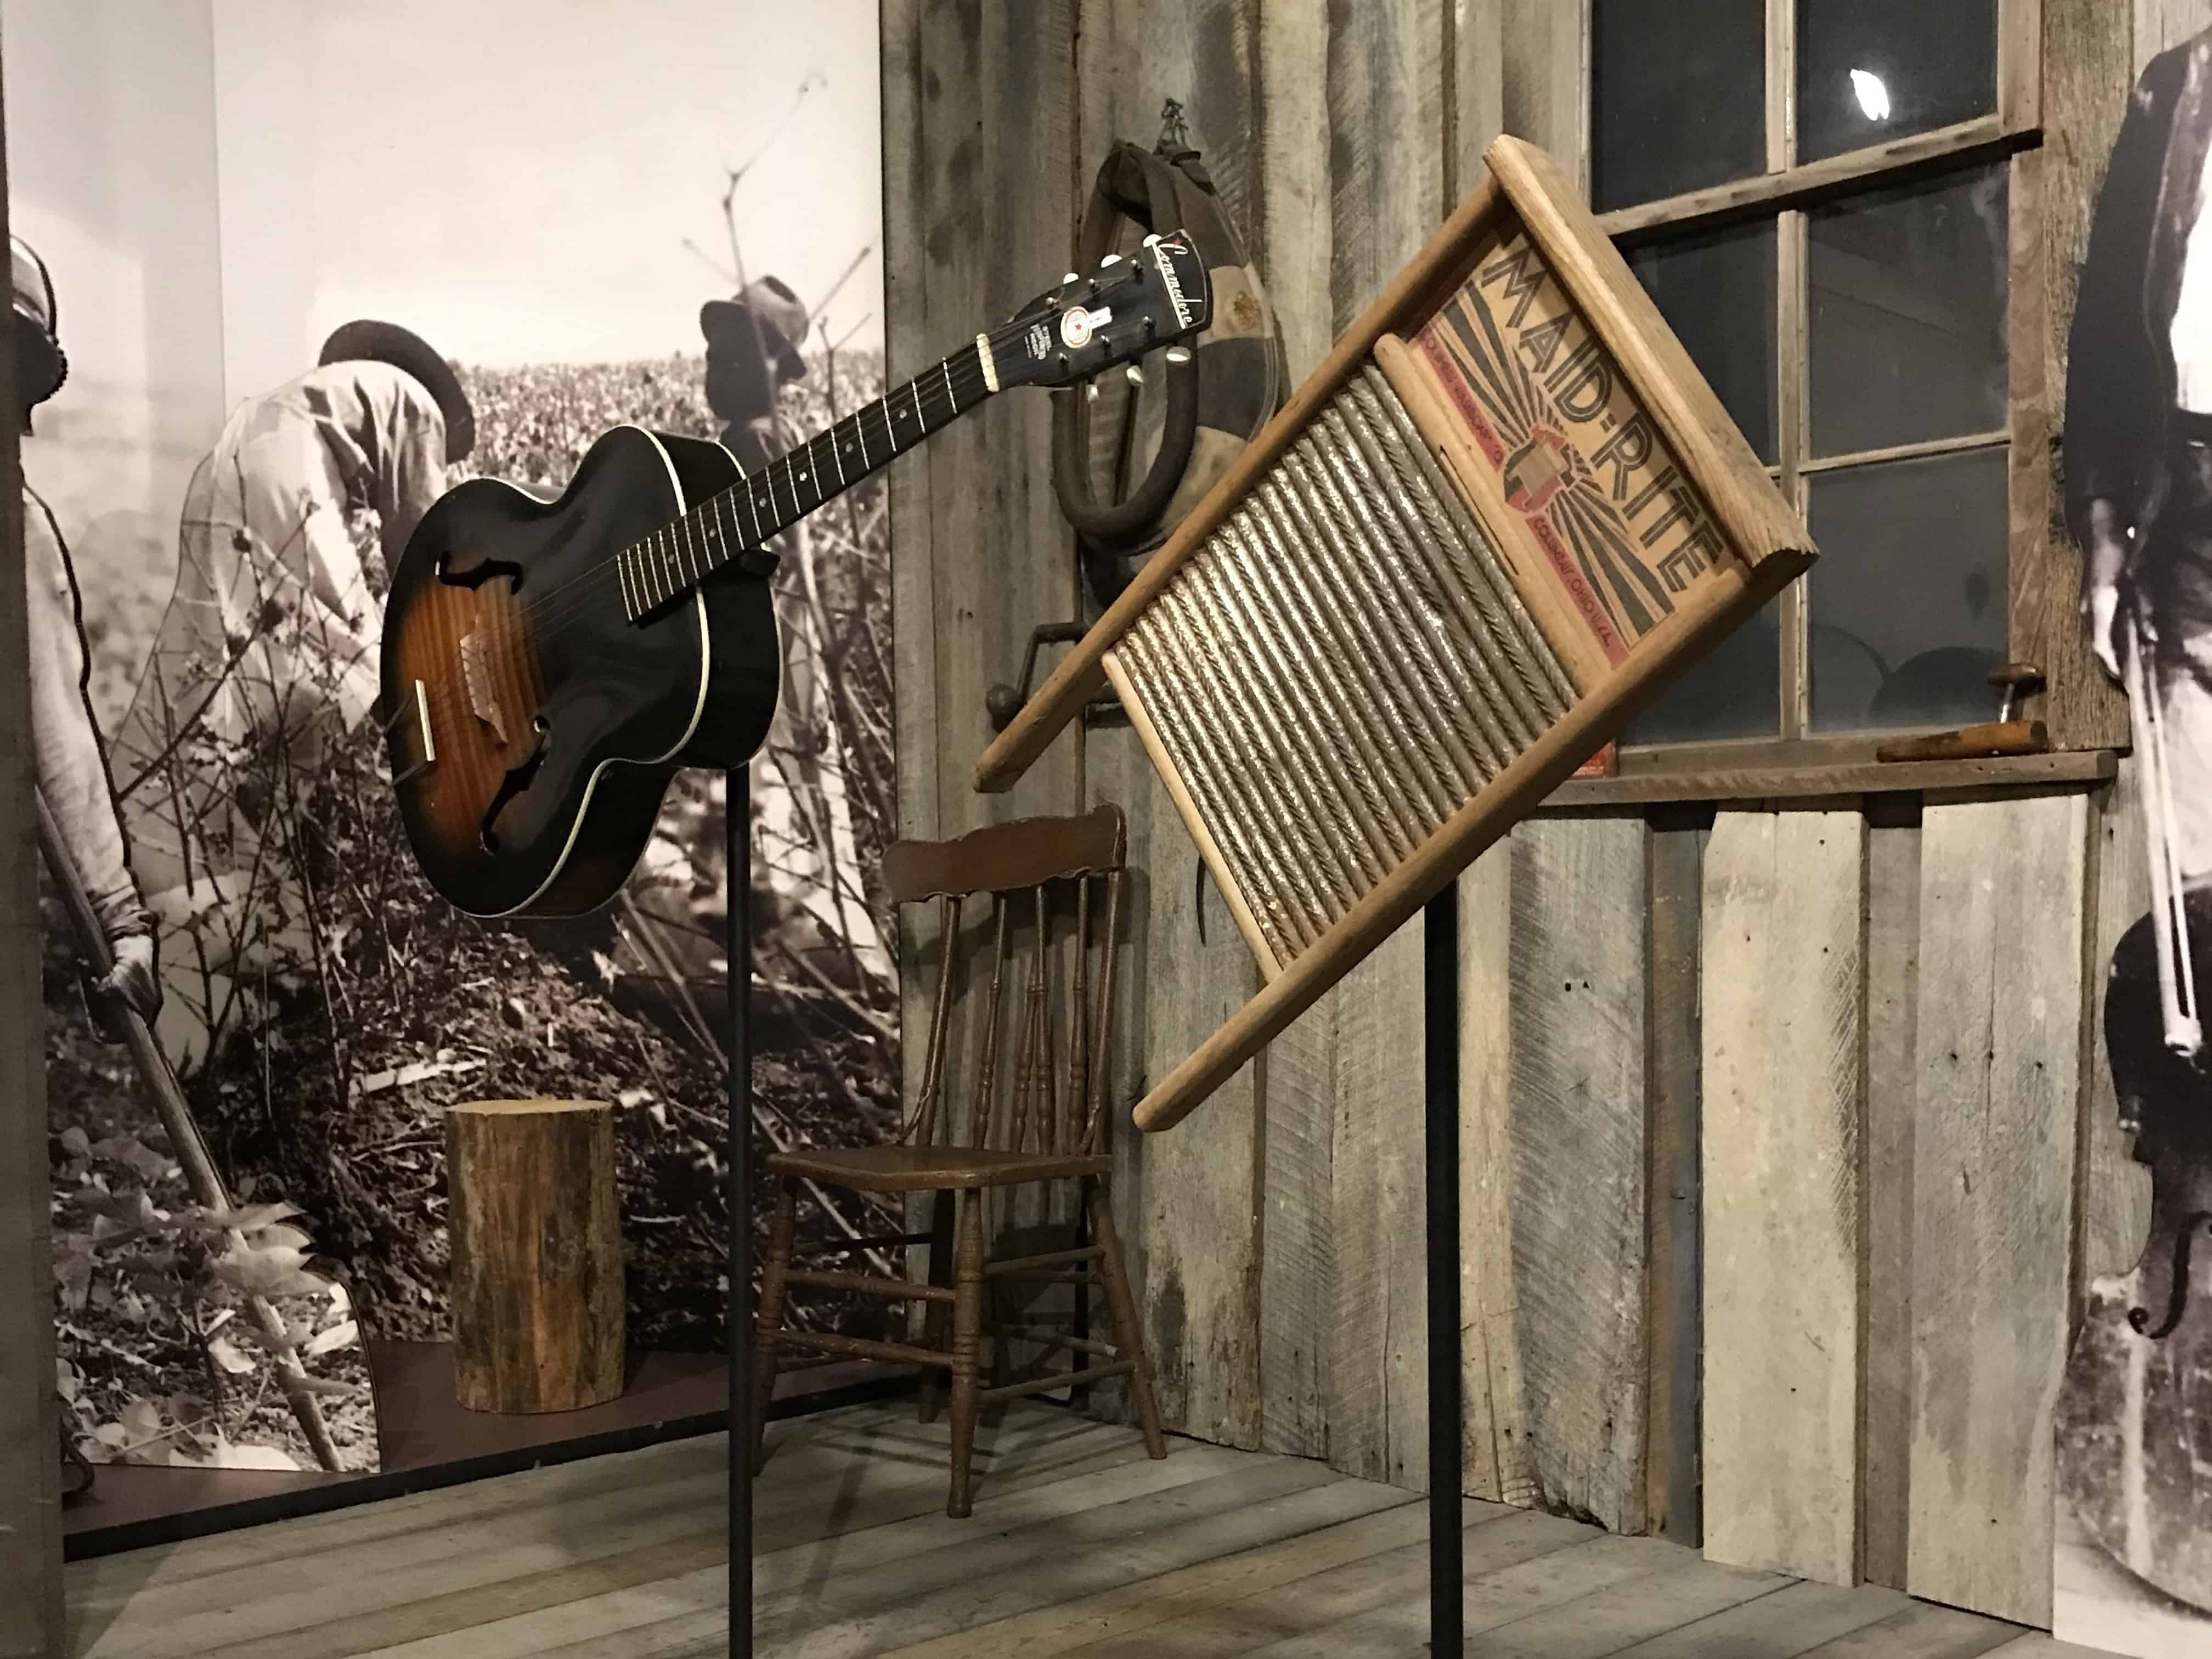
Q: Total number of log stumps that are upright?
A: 1